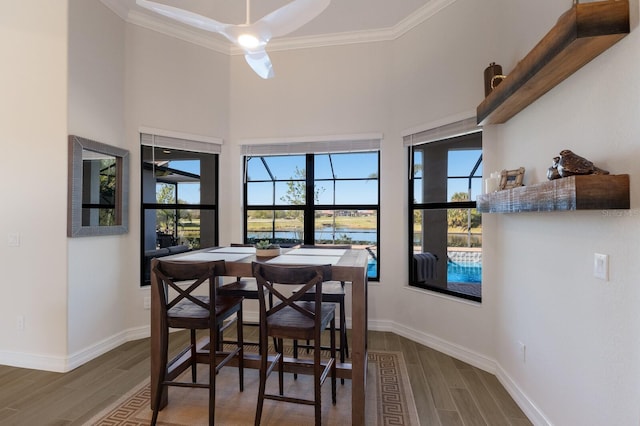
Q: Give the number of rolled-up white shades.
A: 3